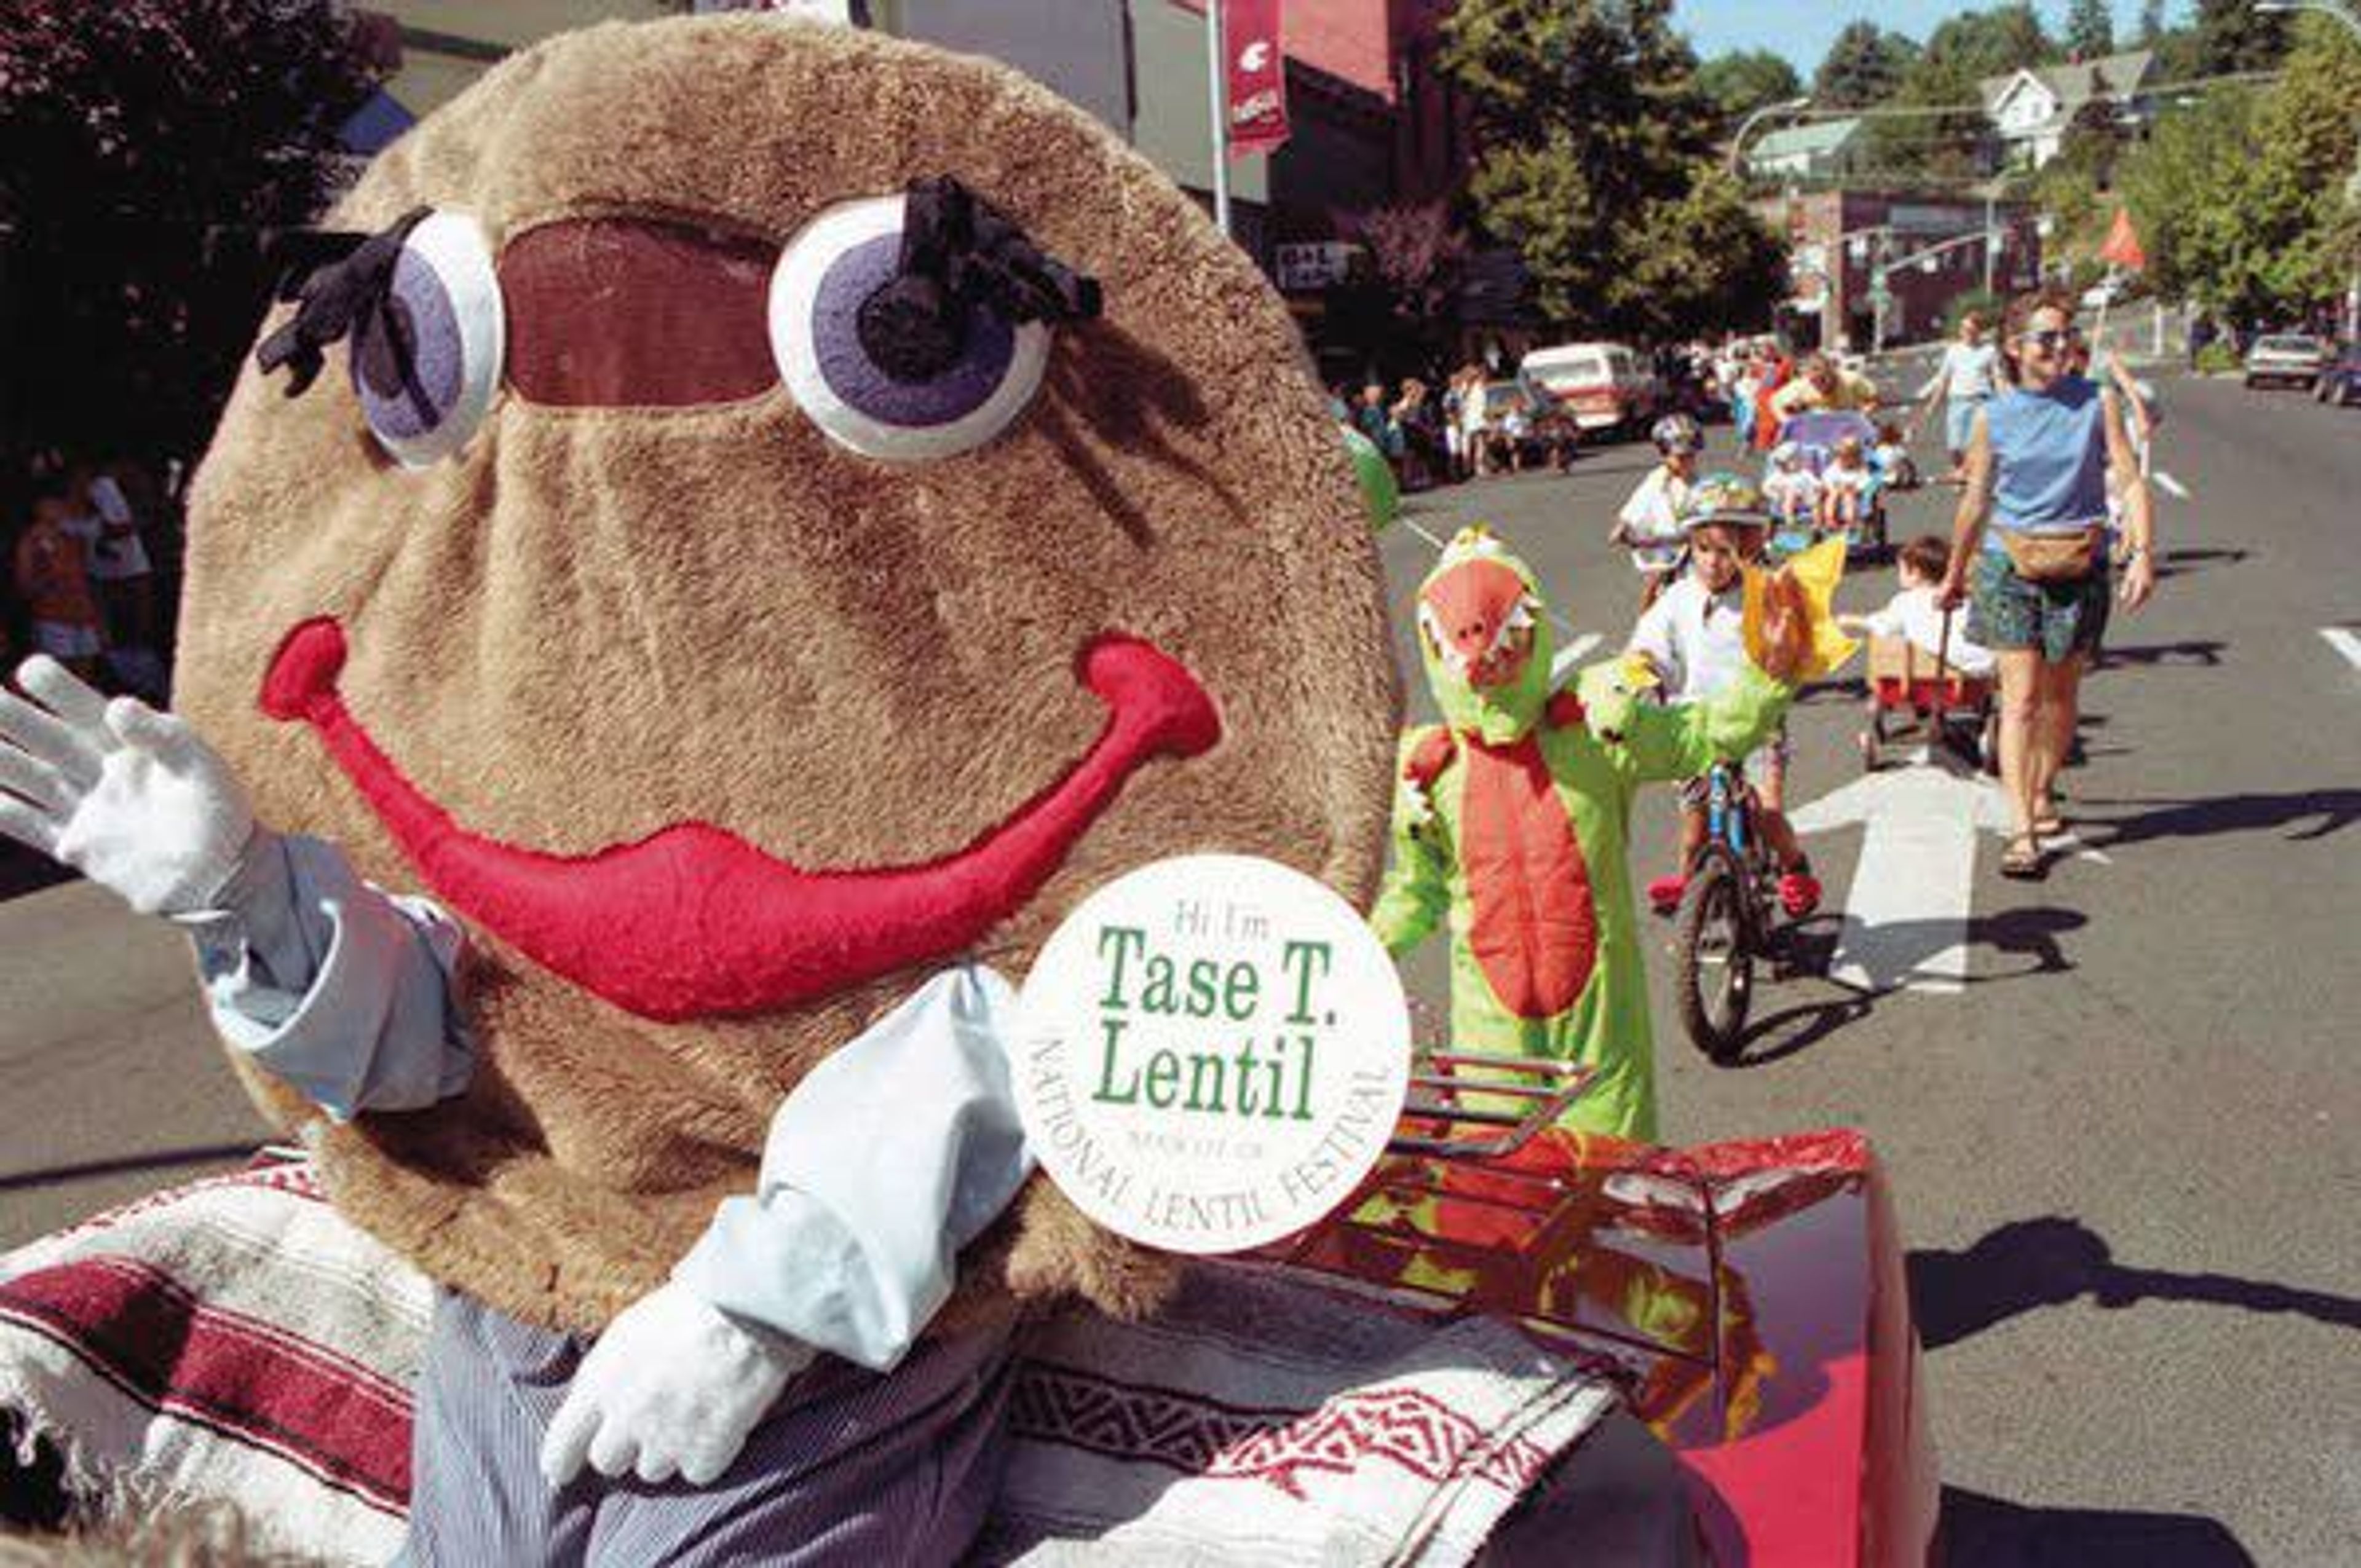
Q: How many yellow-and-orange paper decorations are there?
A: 1